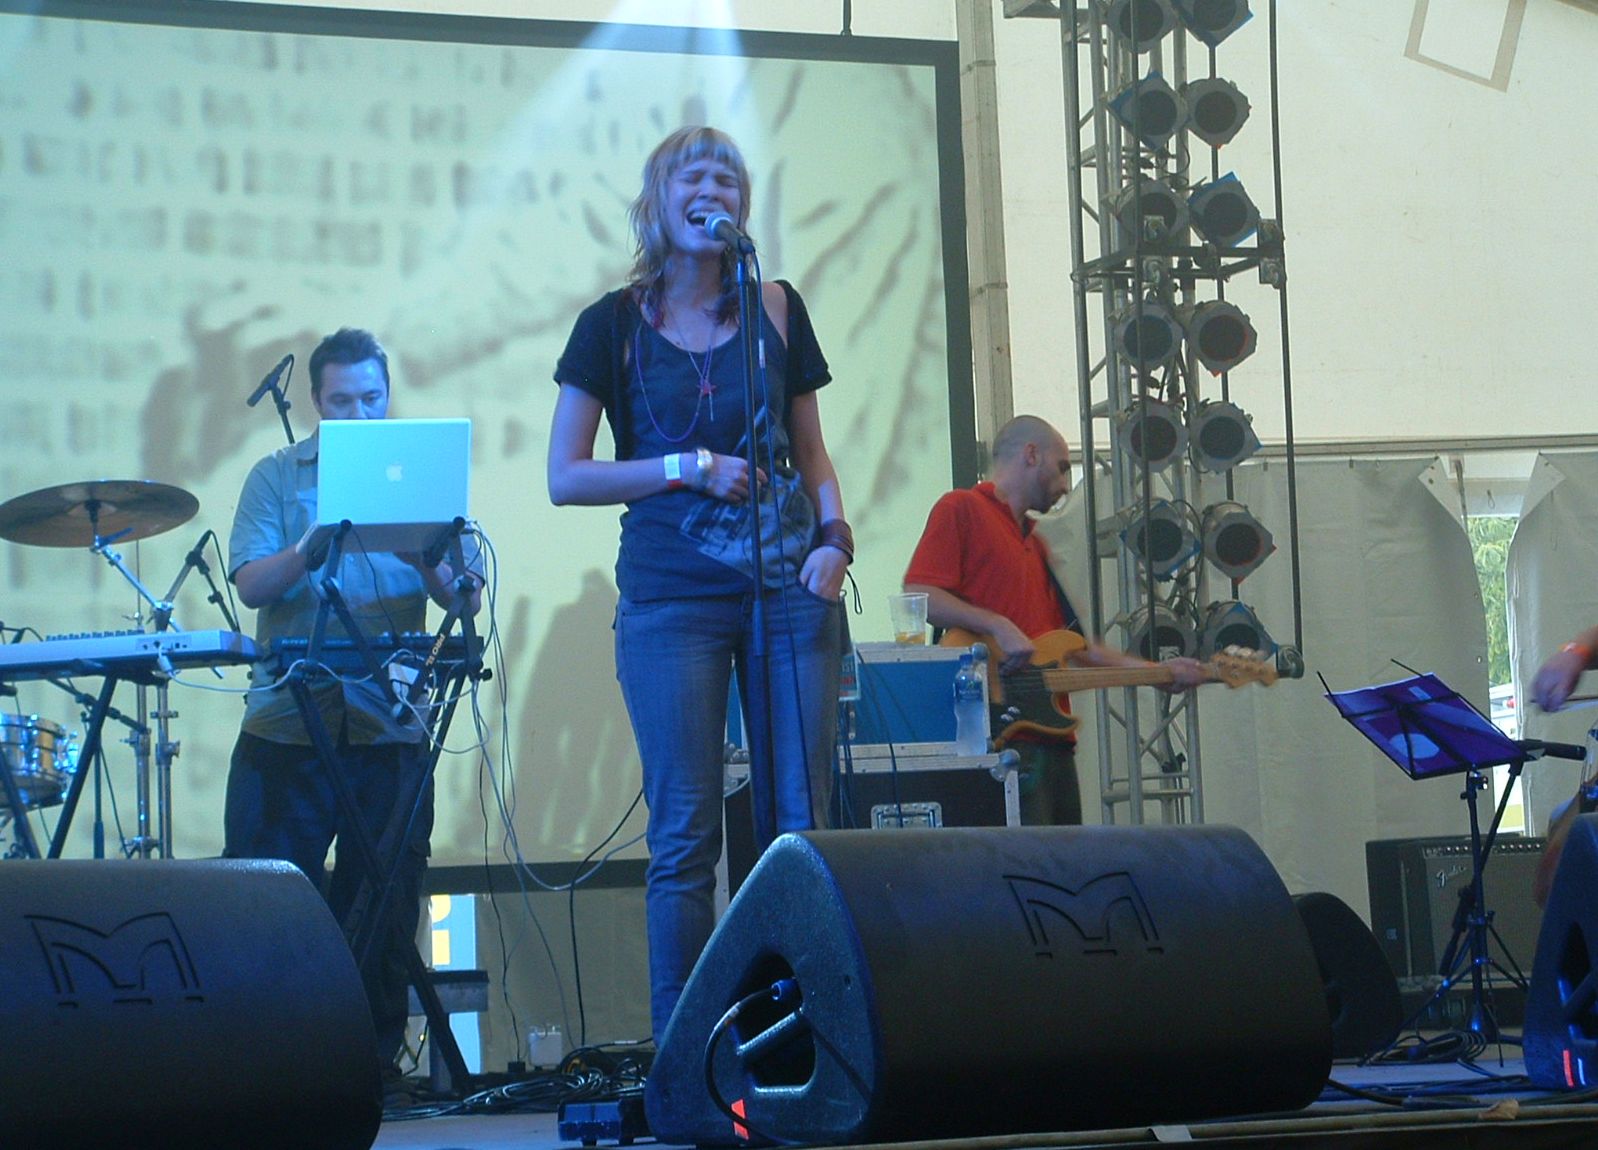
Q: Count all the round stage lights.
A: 14